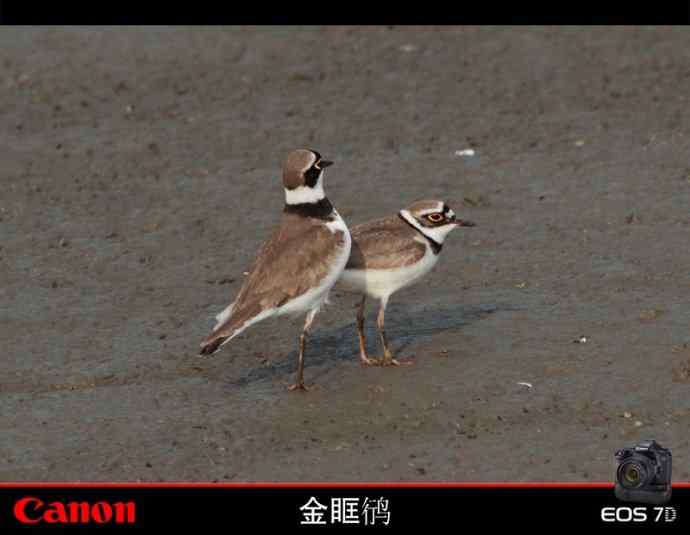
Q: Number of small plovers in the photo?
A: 2